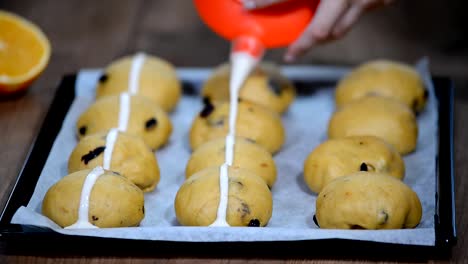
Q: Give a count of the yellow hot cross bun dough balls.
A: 12